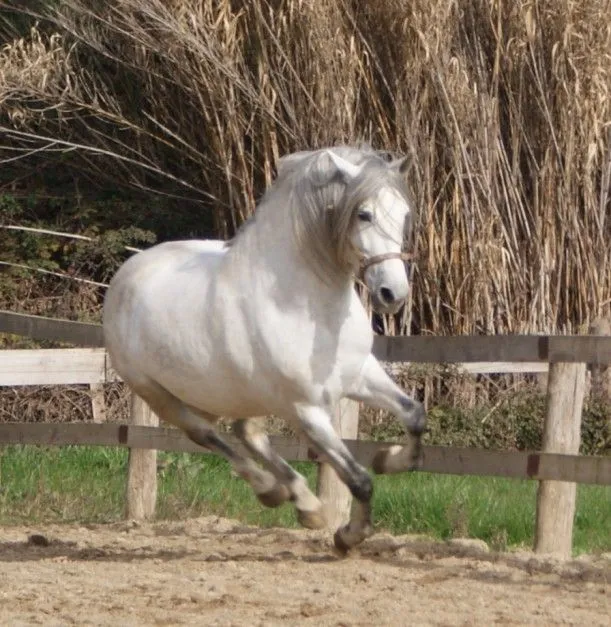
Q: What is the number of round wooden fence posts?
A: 3